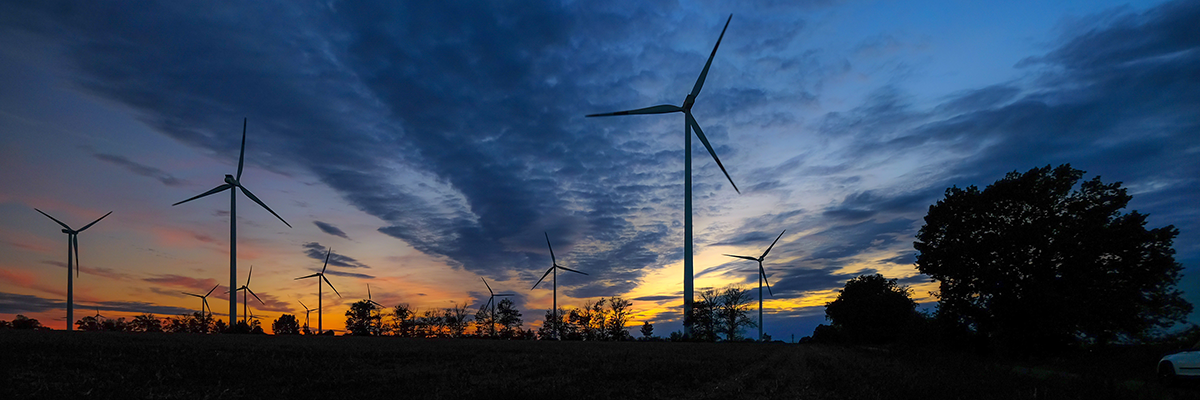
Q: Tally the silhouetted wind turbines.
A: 13